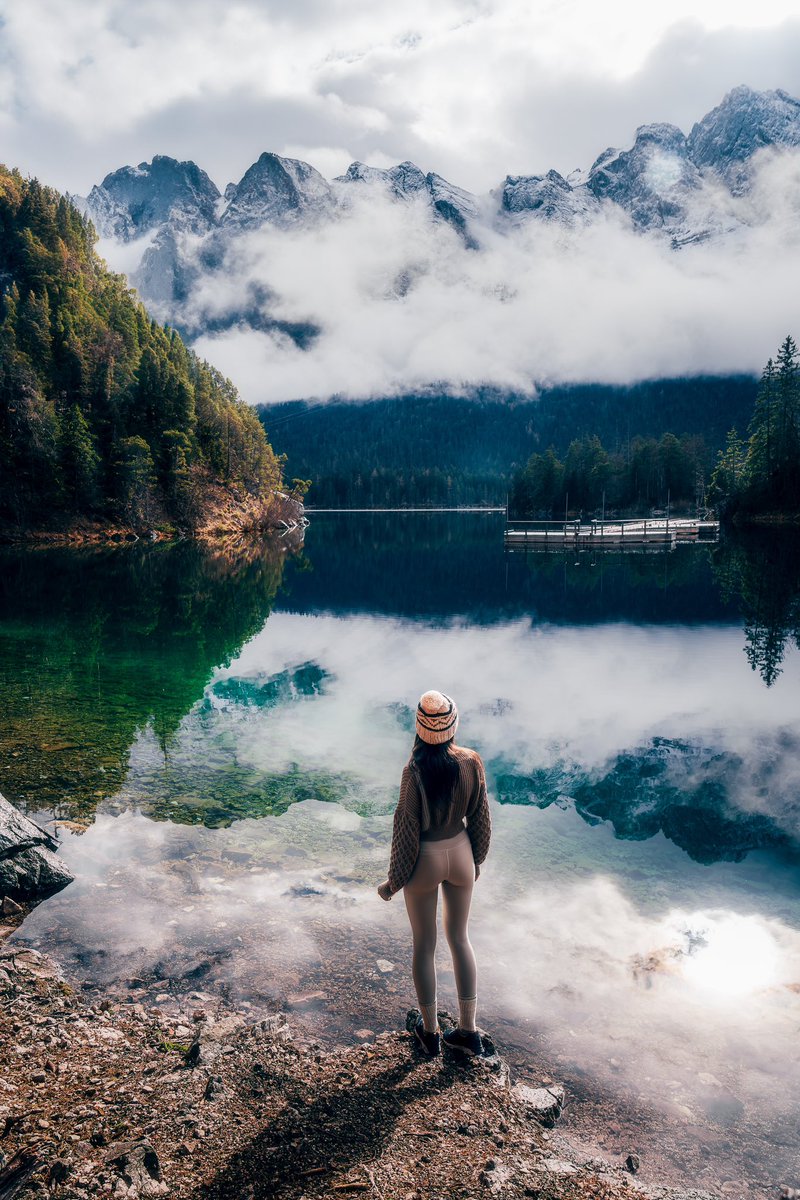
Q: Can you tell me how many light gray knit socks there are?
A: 2